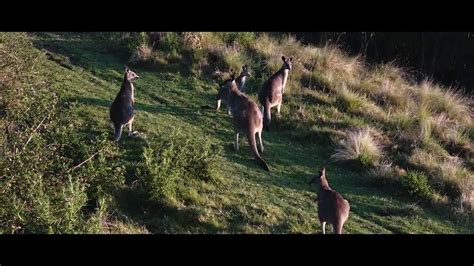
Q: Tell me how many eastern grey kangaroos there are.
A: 5